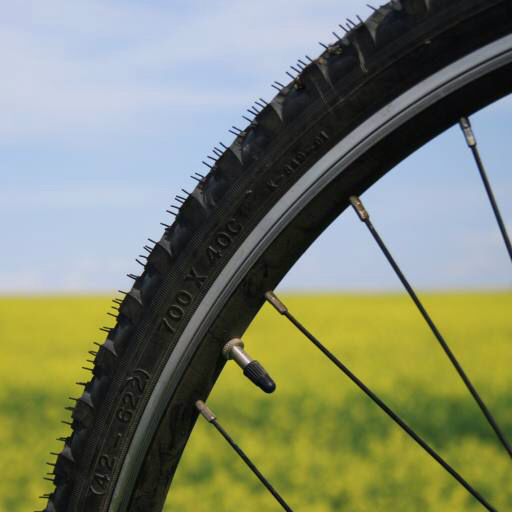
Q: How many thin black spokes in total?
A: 4